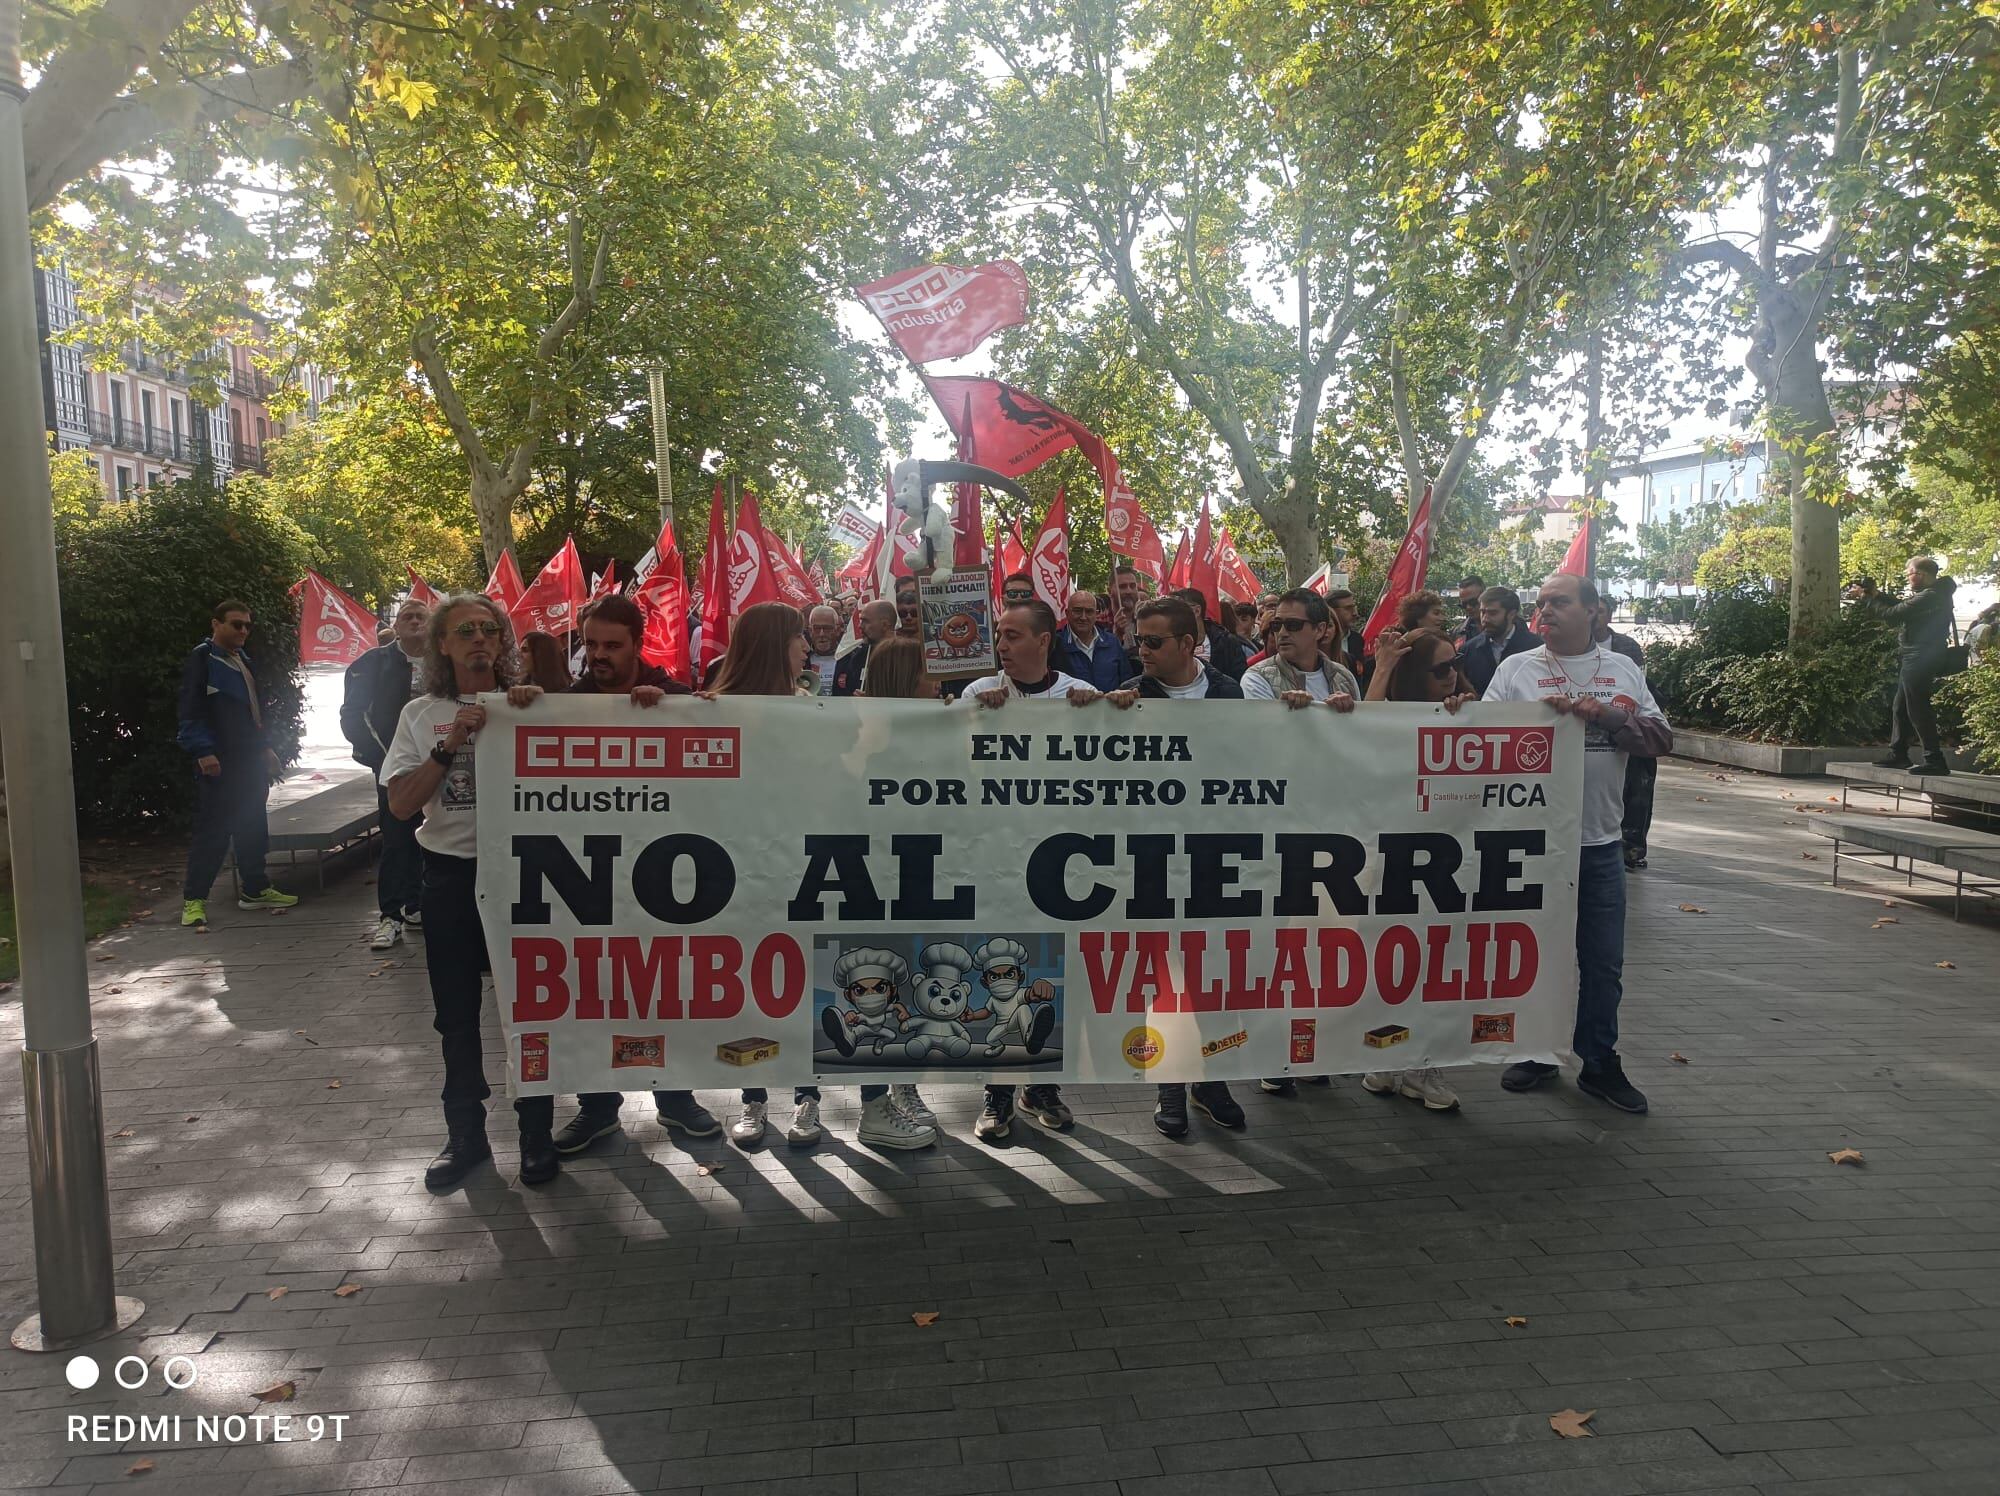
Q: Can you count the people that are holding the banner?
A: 9